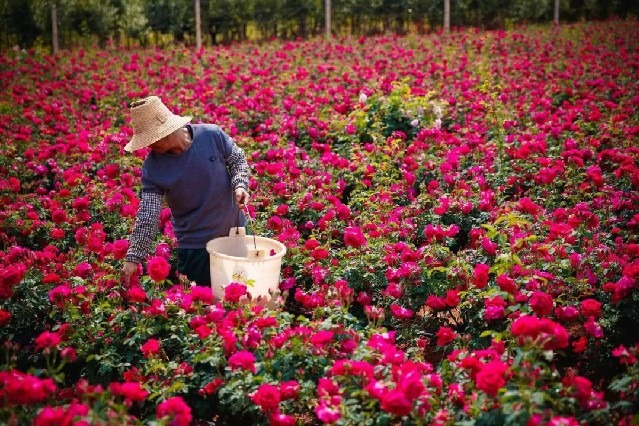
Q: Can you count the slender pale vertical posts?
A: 5